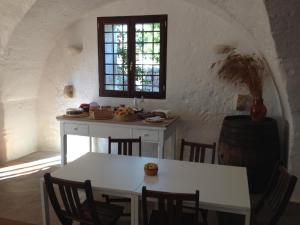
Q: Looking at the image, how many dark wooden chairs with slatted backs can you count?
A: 5